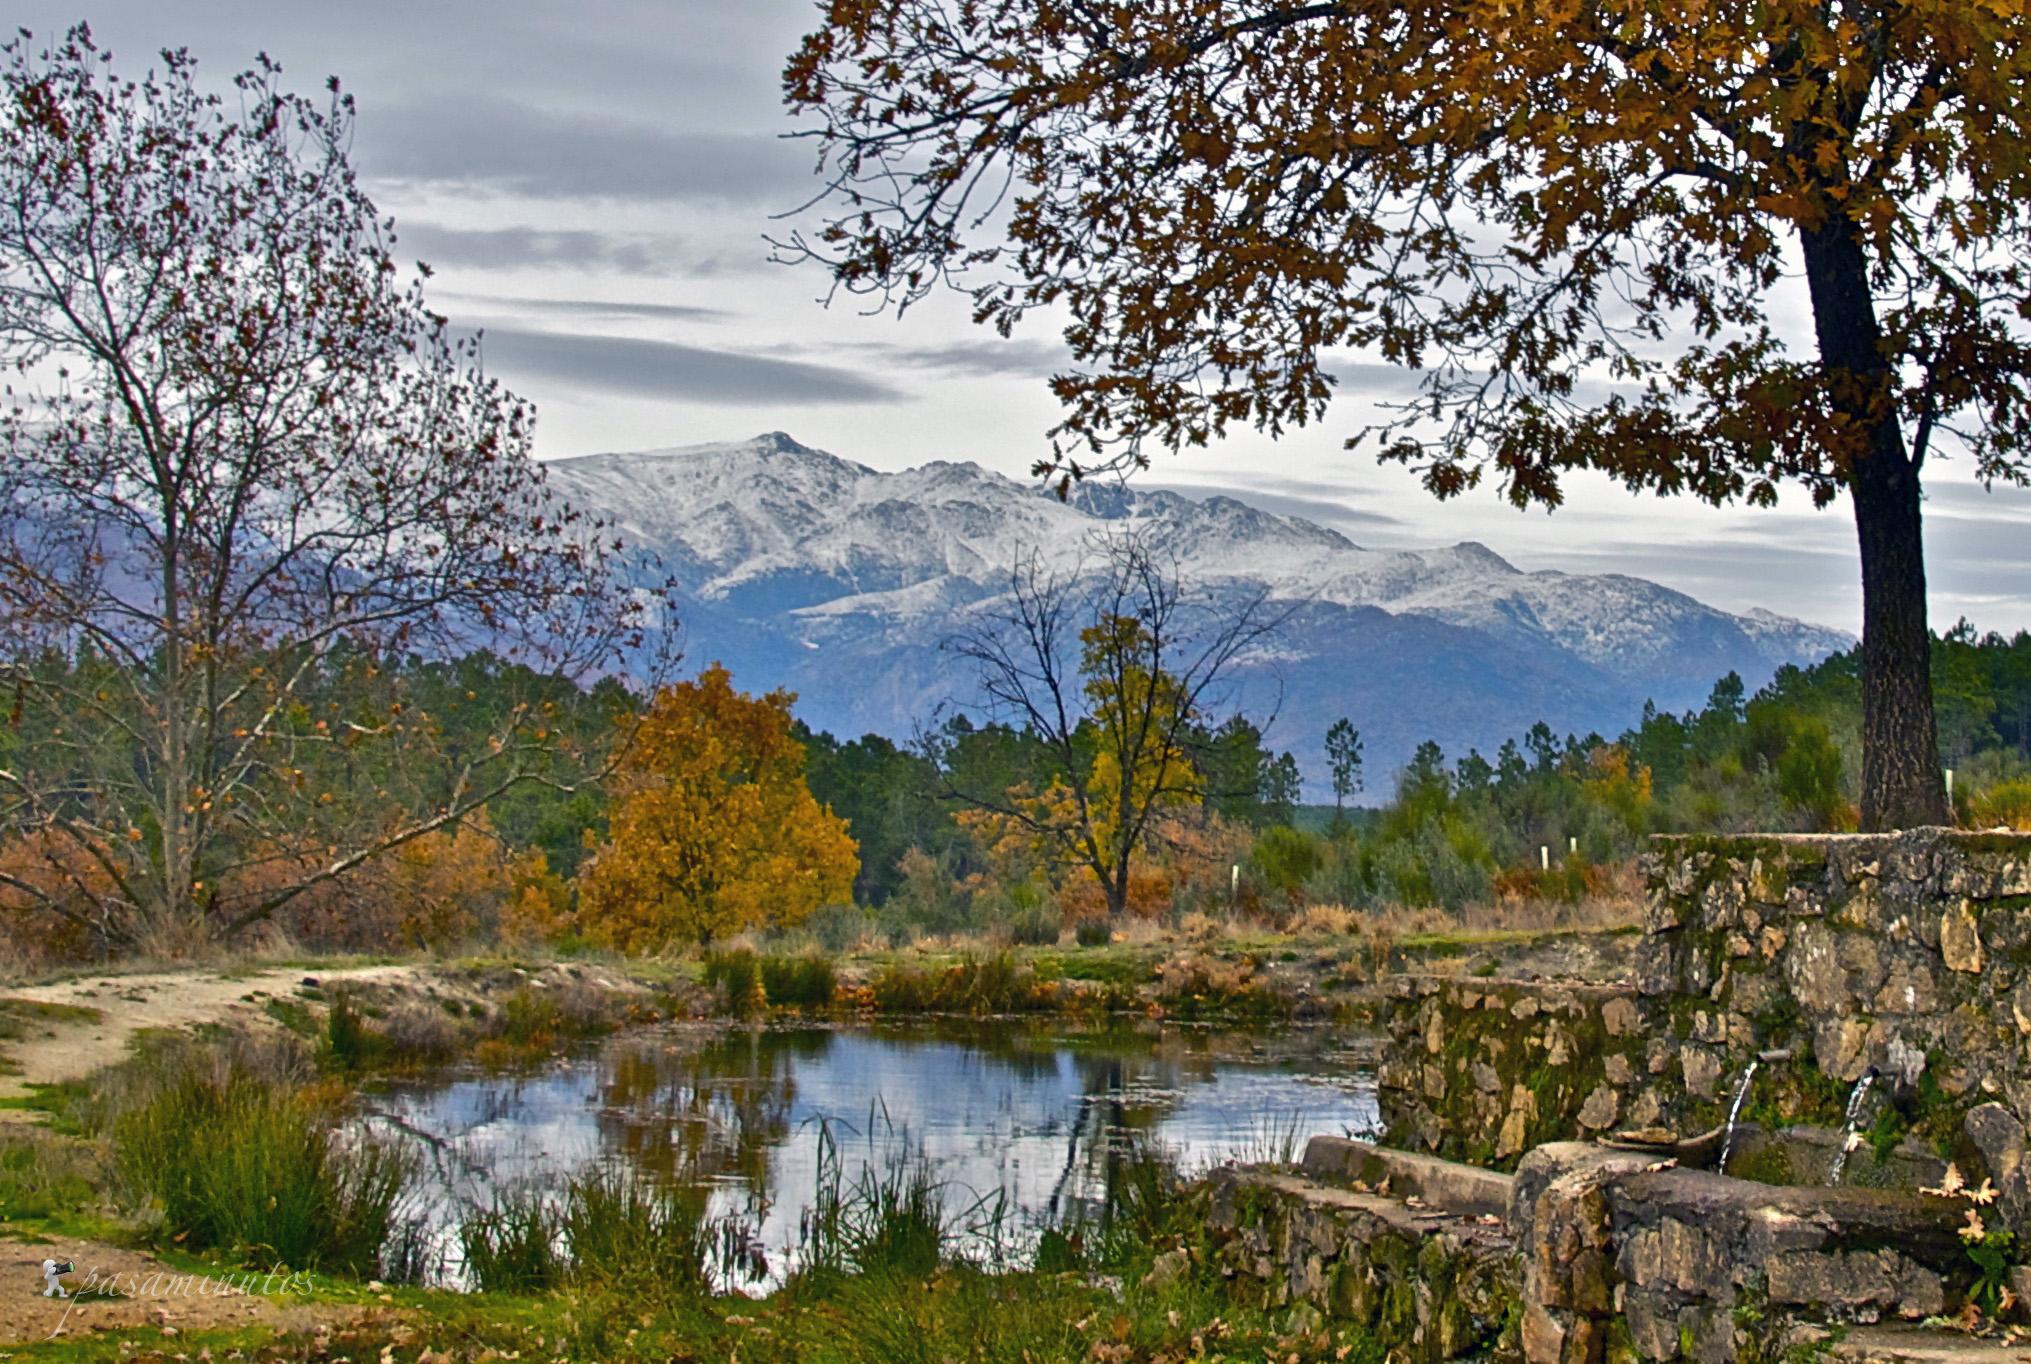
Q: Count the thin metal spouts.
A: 2